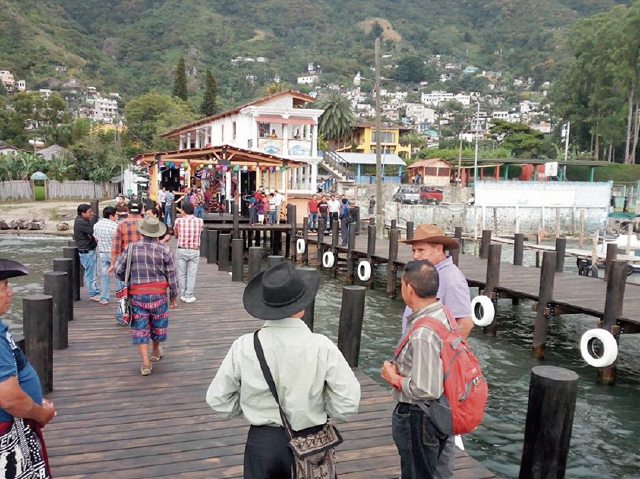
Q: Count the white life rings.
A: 5